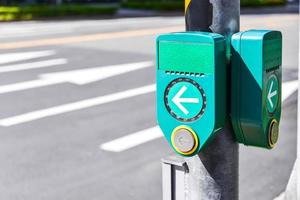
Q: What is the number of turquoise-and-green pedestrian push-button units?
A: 2